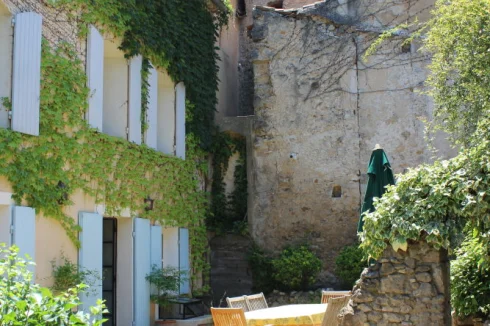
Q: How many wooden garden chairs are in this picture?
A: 5